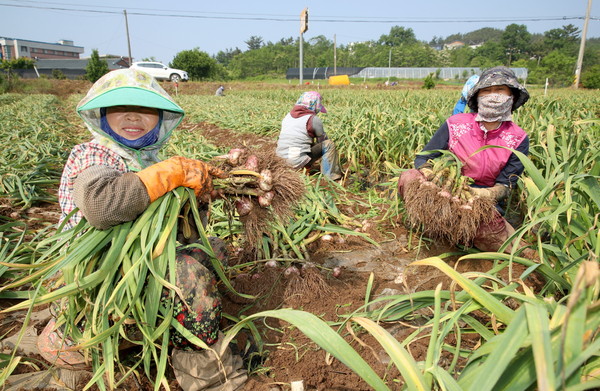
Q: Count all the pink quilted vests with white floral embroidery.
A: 1